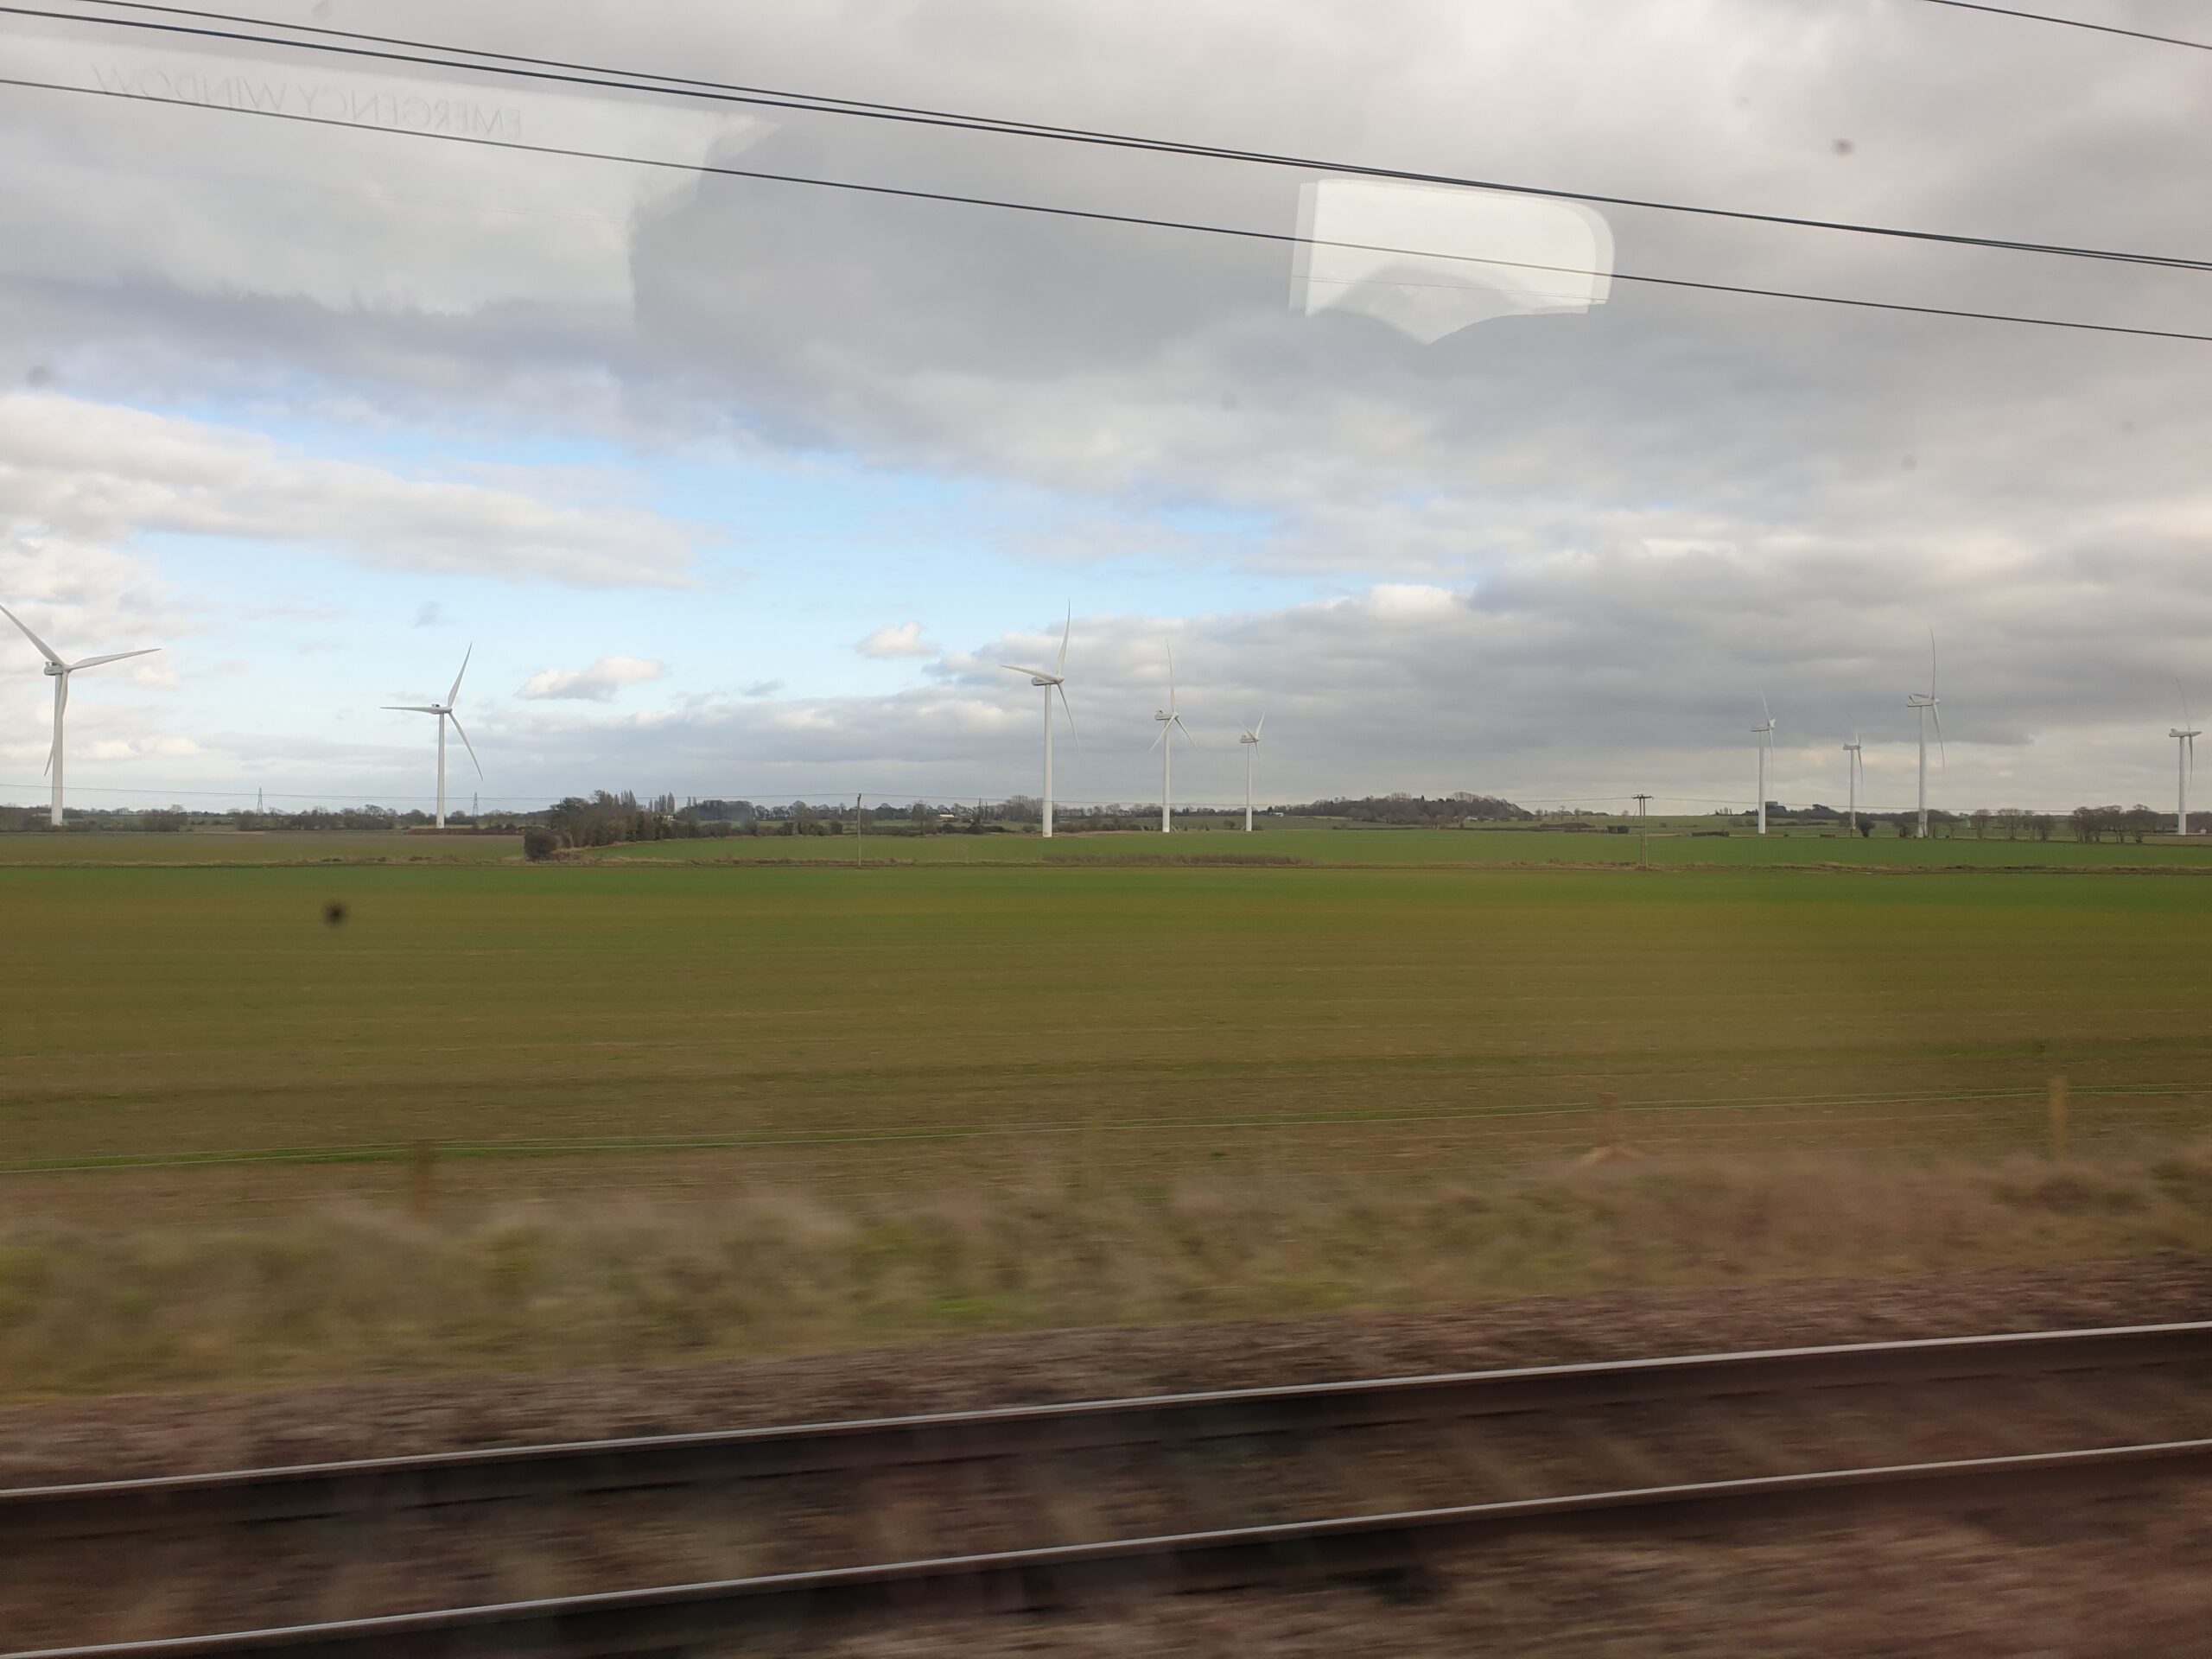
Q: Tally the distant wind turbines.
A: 9